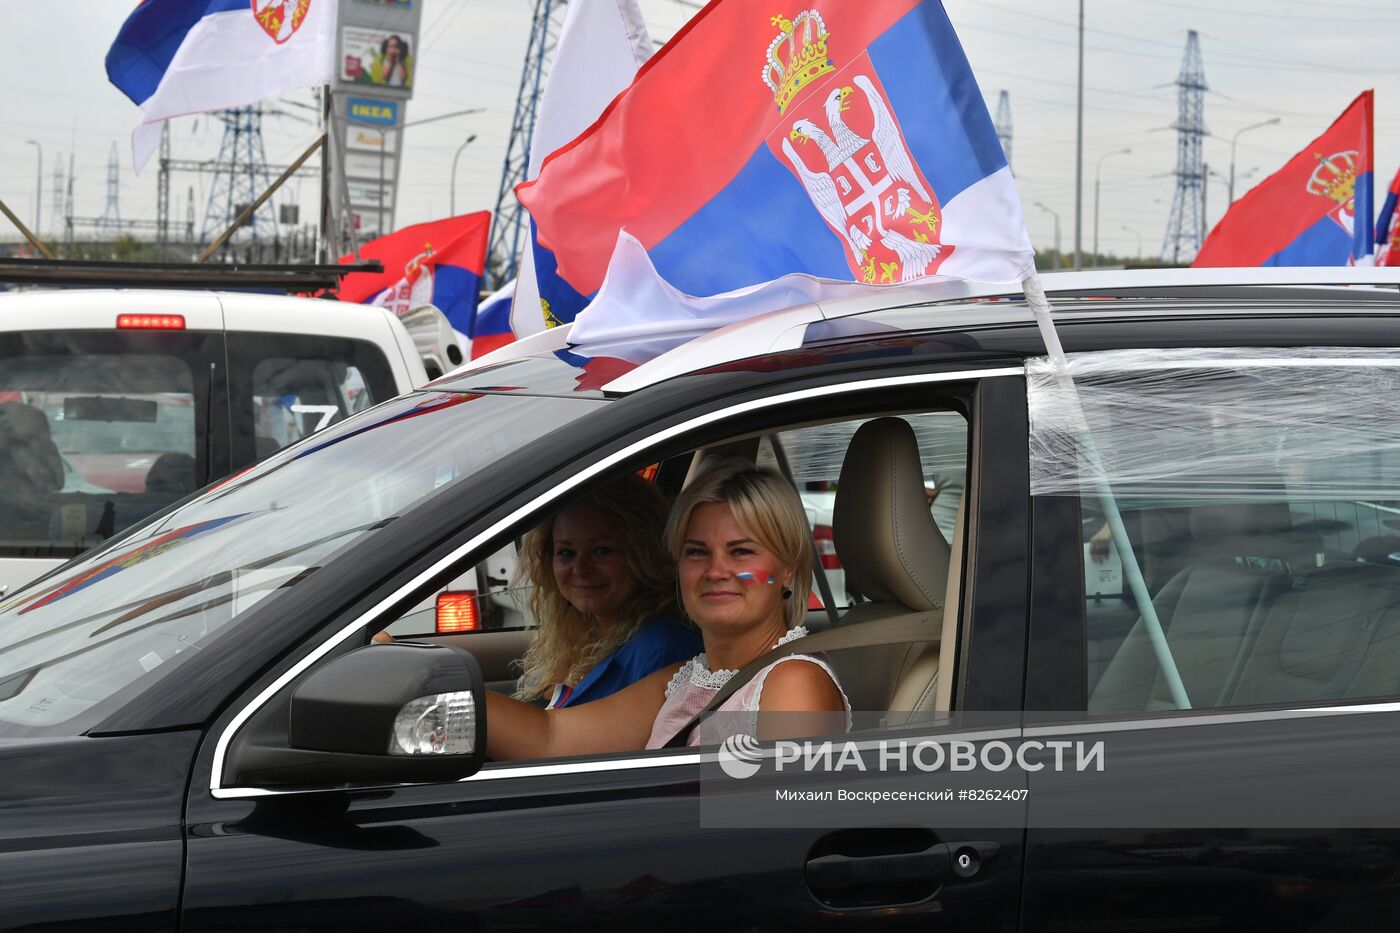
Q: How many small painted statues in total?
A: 0